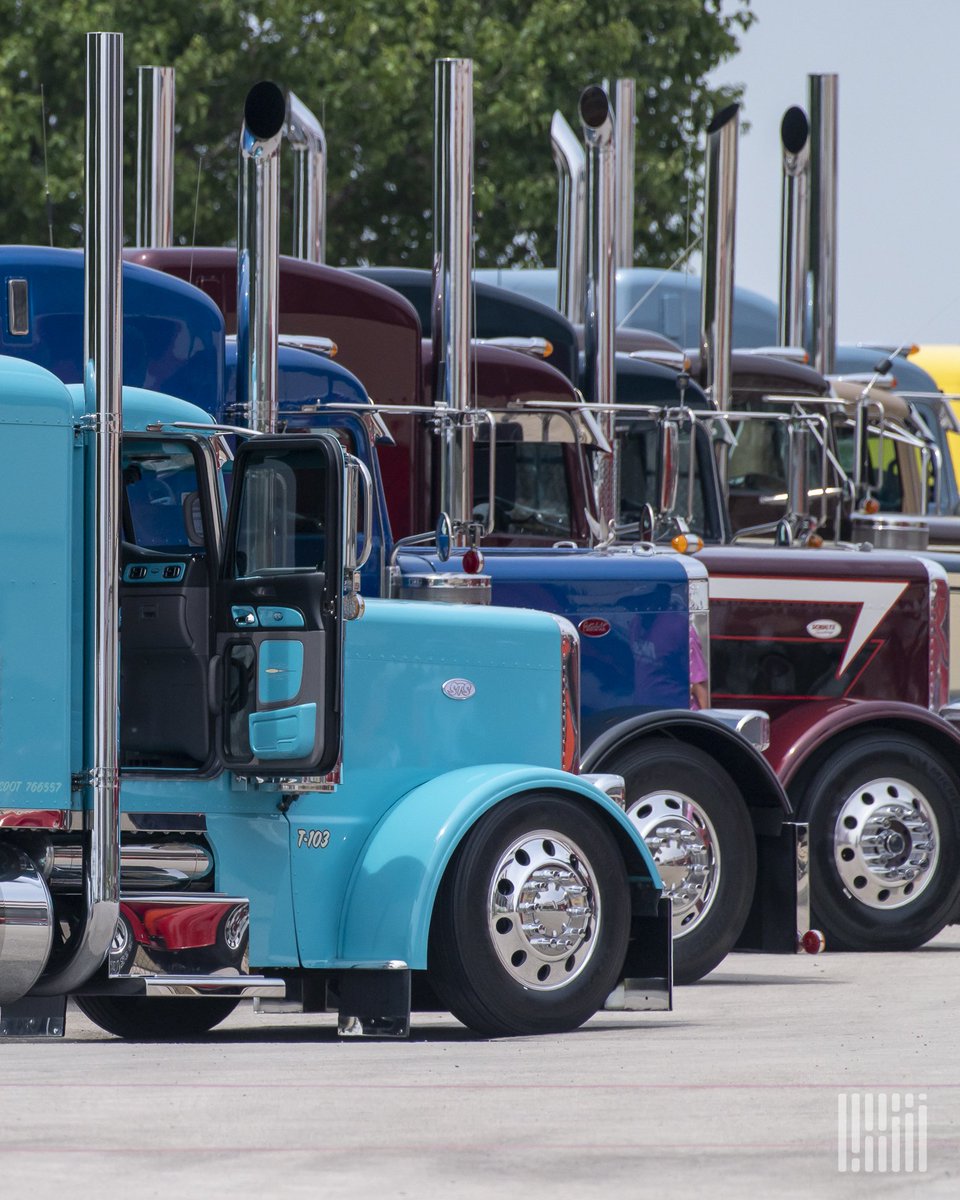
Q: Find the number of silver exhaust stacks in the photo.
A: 11